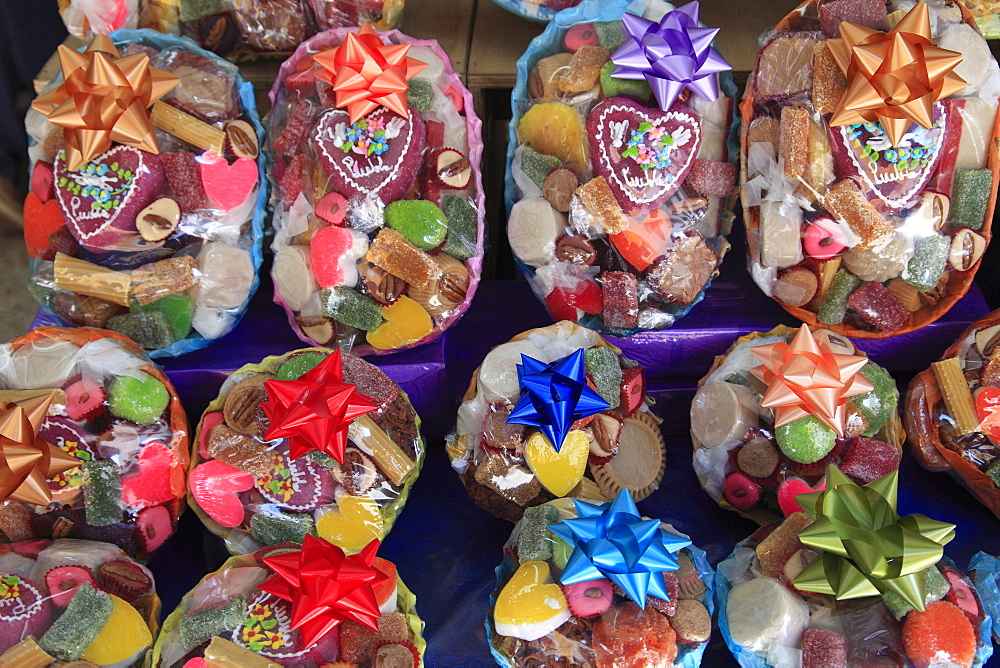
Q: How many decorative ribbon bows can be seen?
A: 11